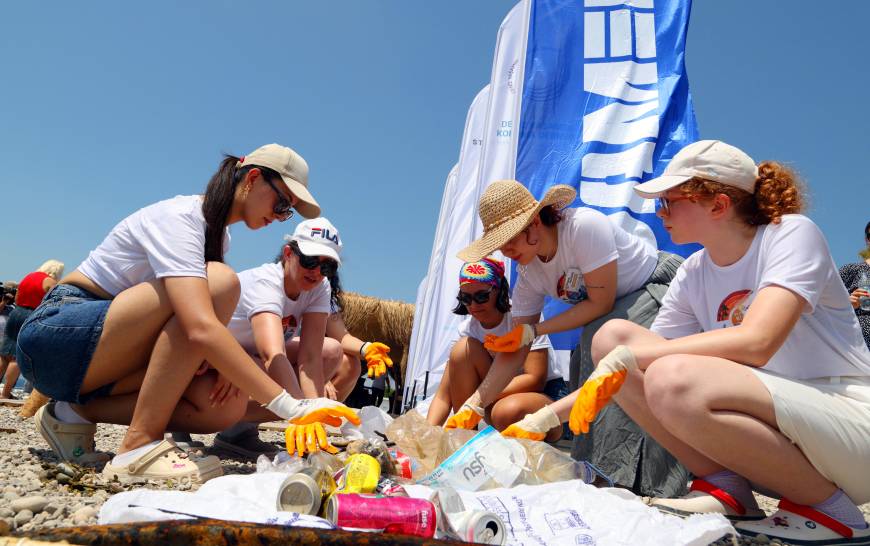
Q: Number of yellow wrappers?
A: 1